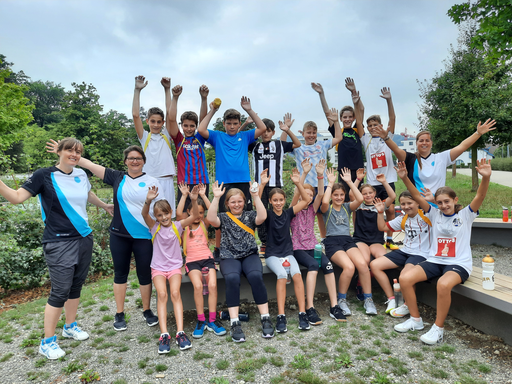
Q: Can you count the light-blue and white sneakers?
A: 2